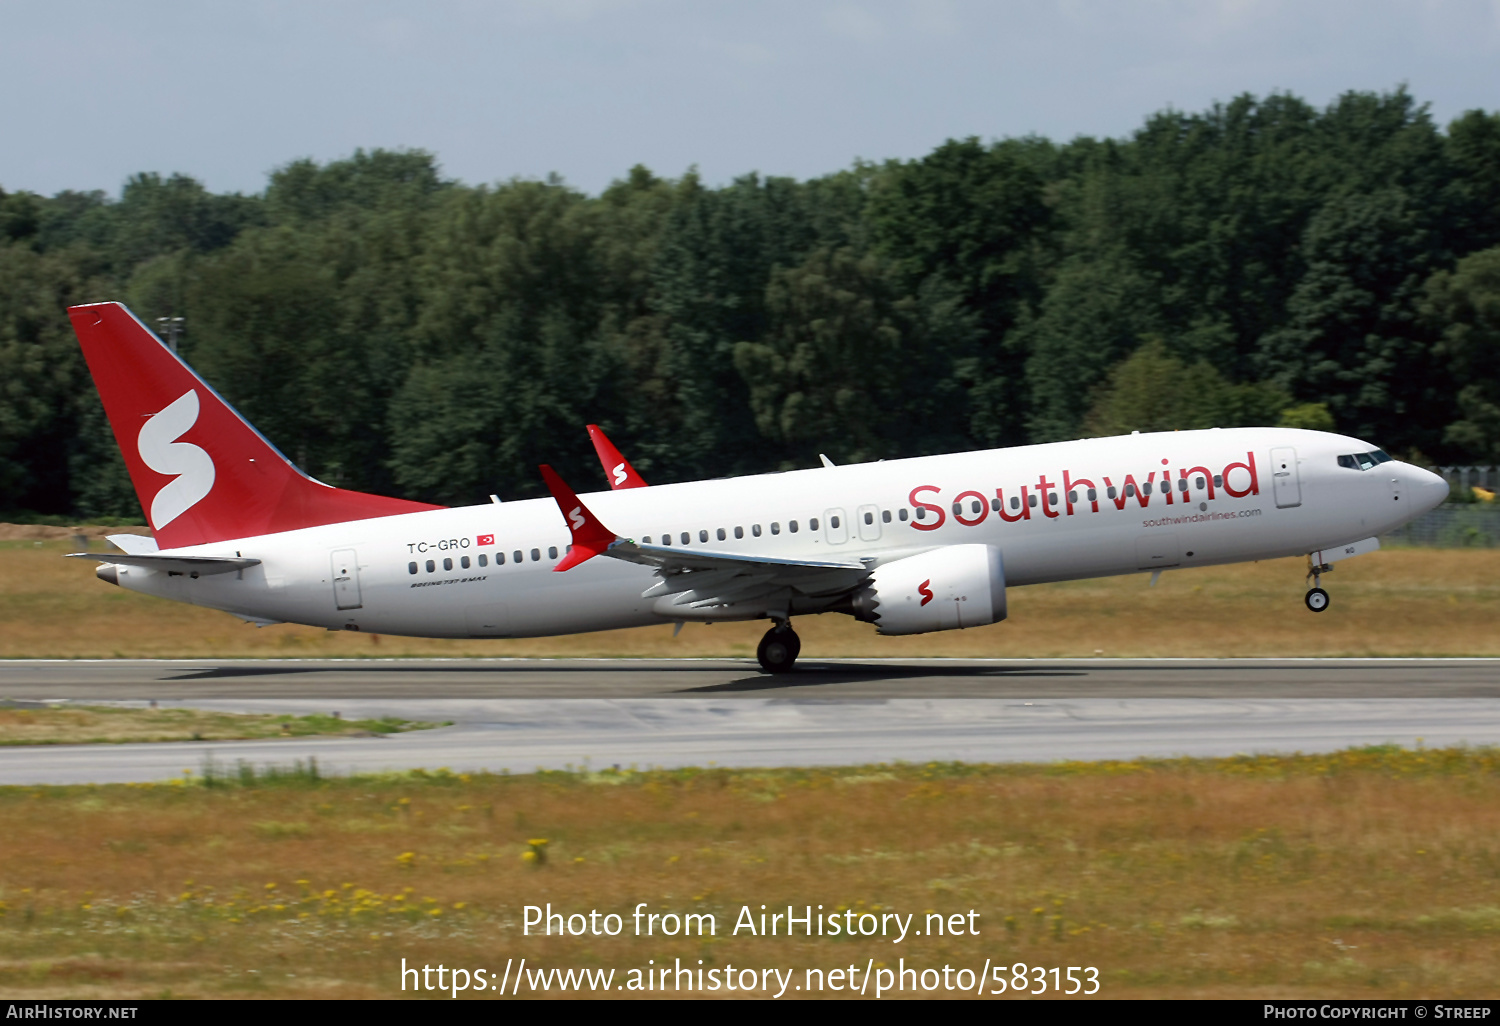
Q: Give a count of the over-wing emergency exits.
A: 2